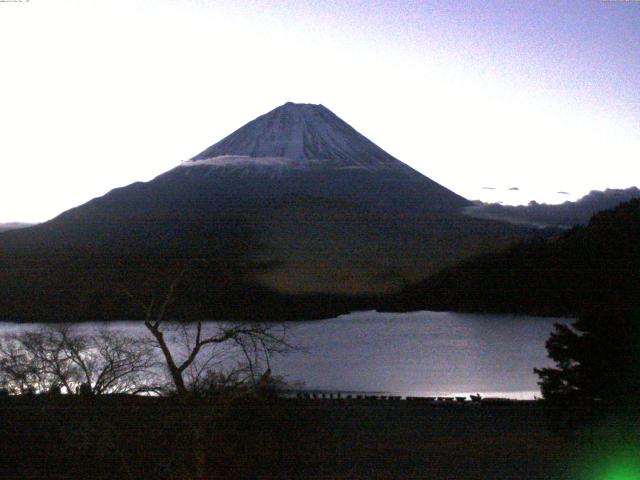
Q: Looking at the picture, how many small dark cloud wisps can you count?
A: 3